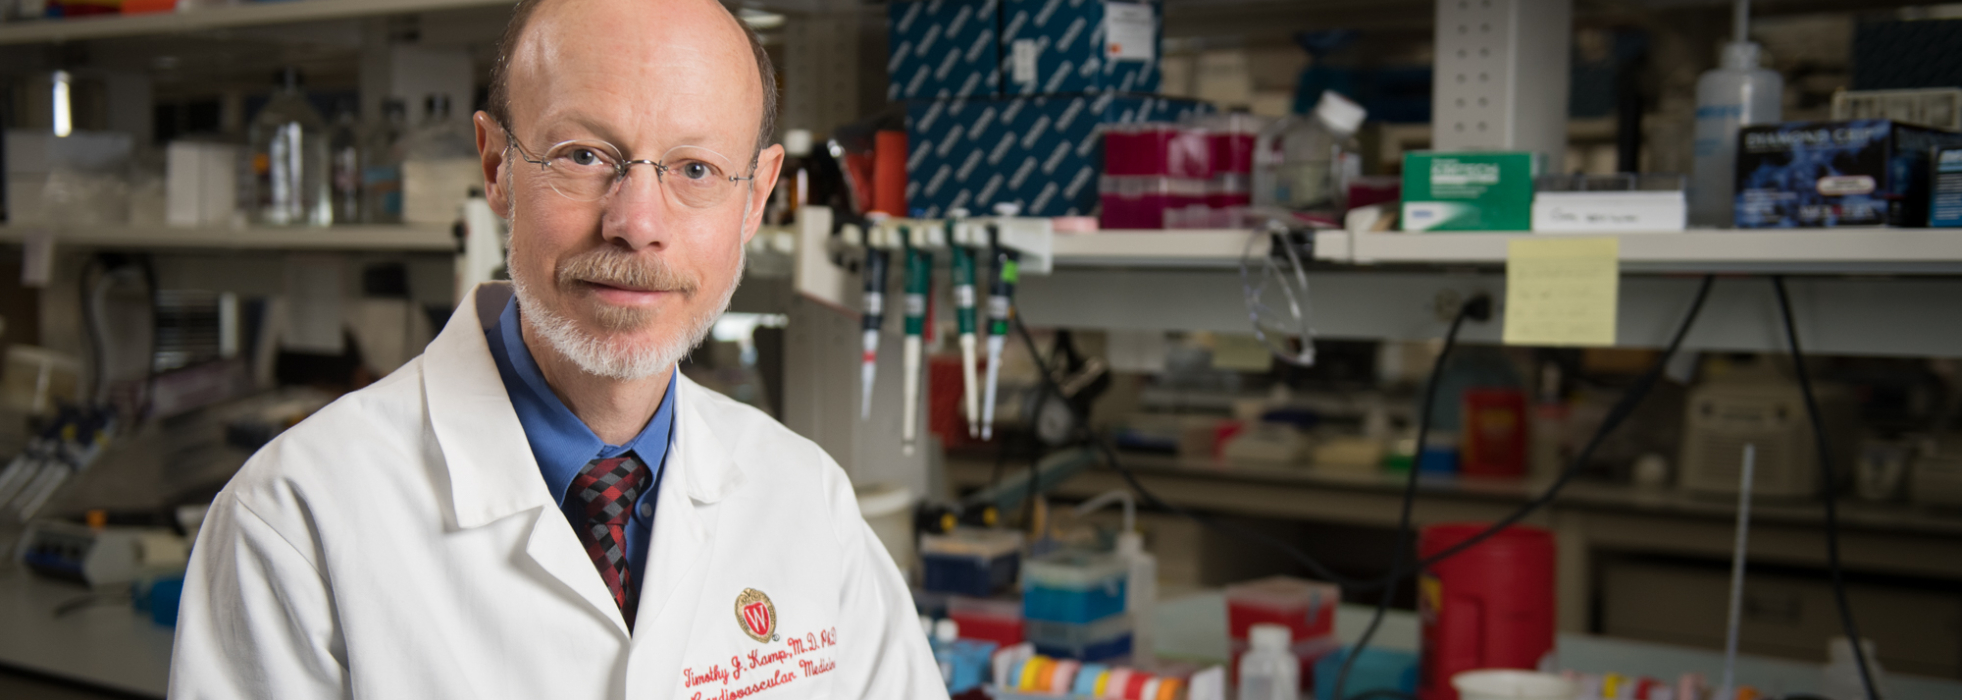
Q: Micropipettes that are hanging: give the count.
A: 4